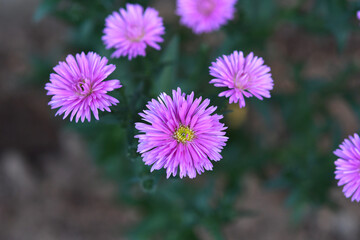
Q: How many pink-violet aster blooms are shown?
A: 6